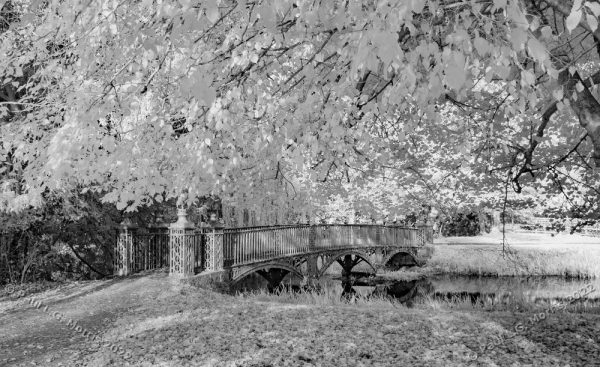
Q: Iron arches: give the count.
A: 3